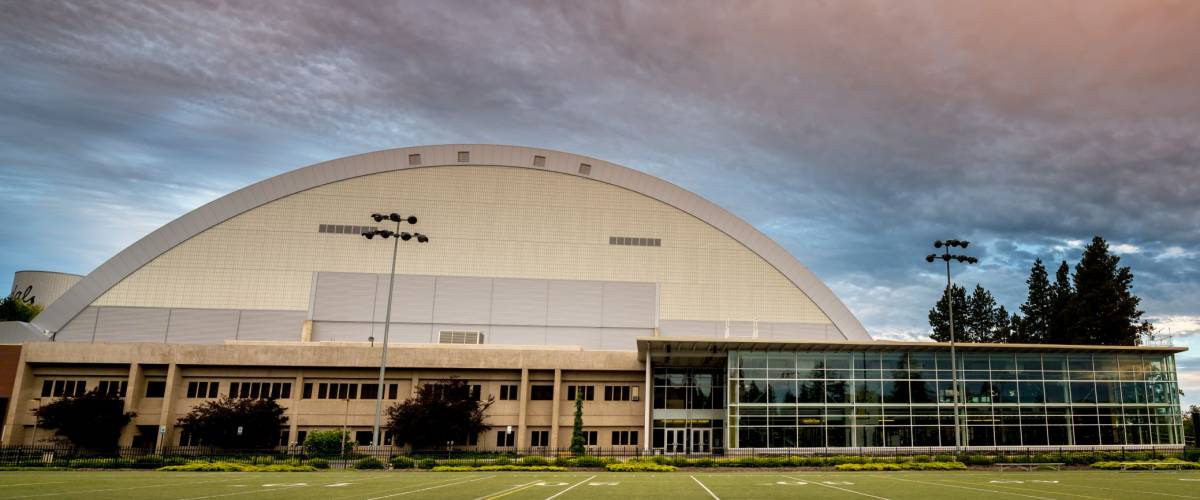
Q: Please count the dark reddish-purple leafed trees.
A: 3